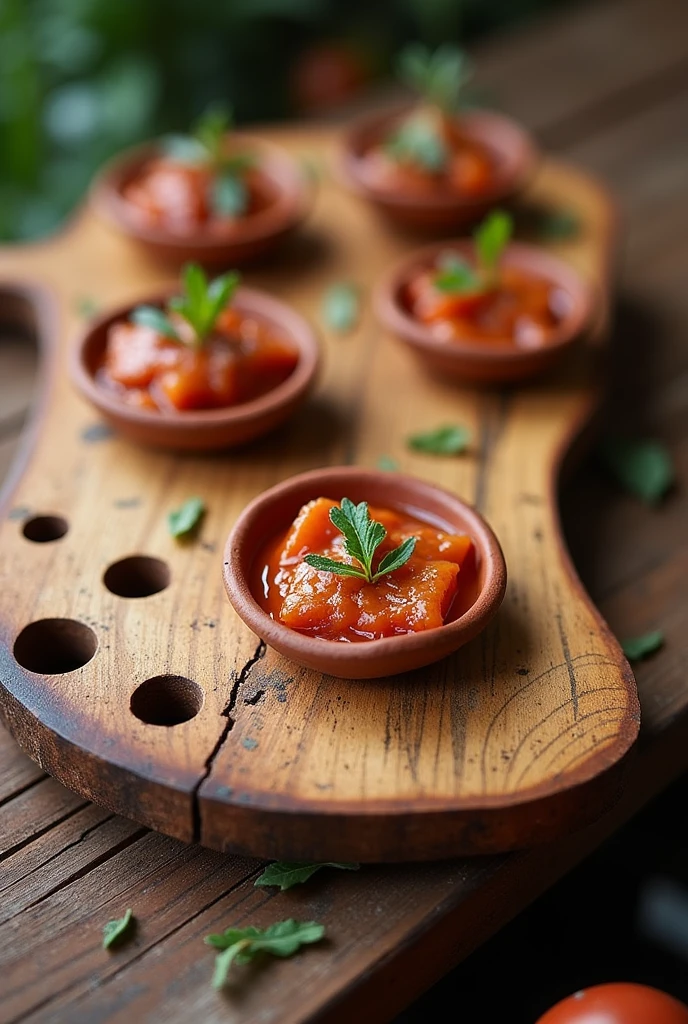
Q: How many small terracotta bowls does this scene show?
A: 5